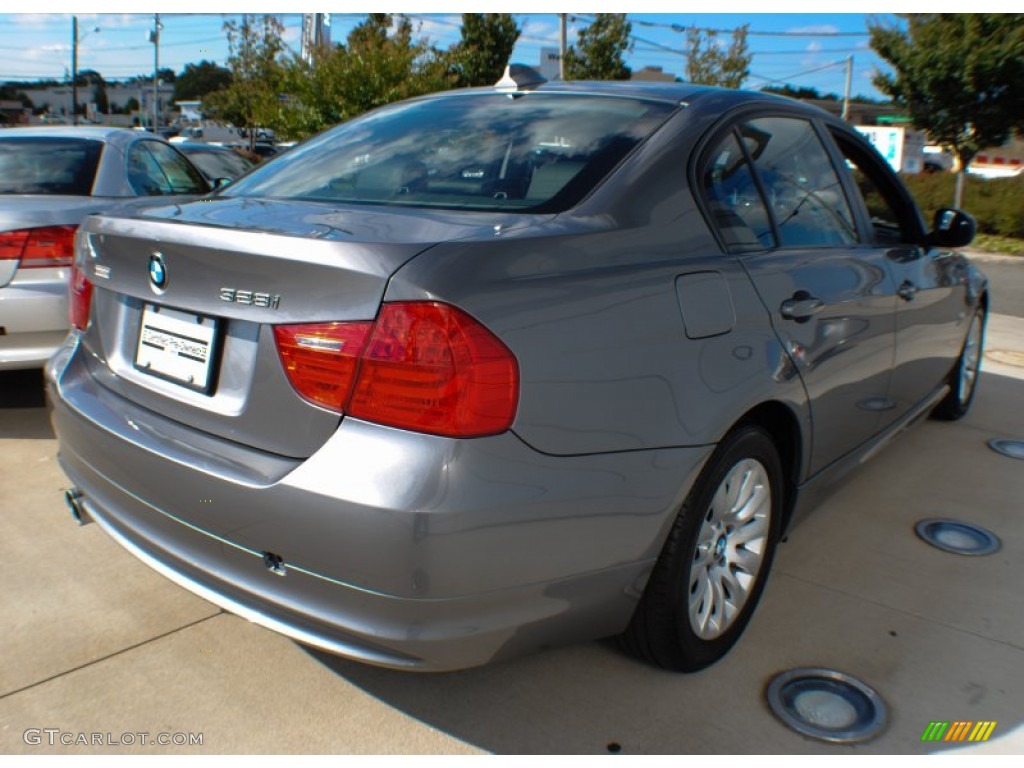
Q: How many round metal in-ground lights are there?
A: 3